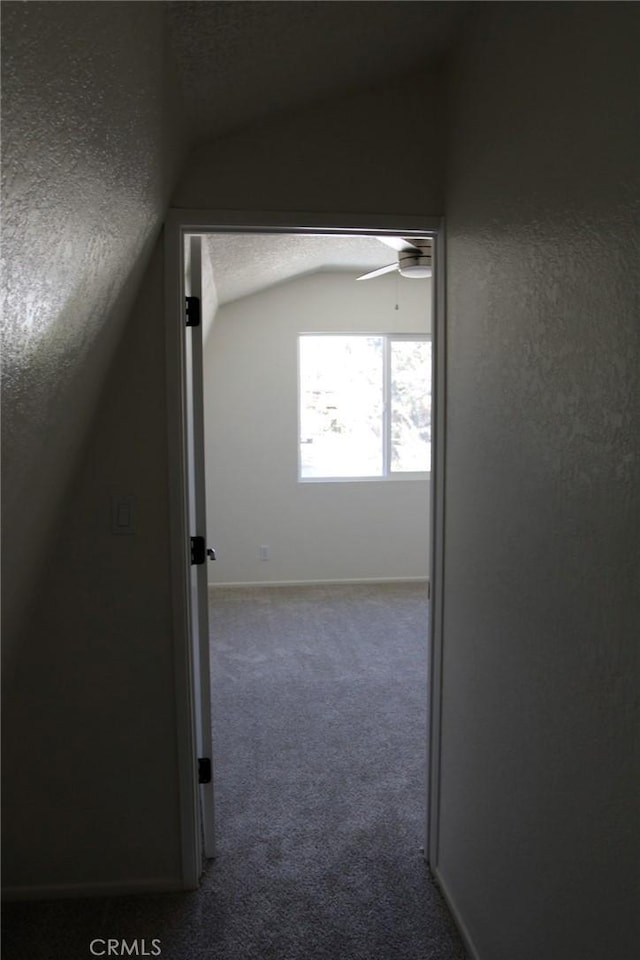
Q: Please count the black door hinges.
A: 3